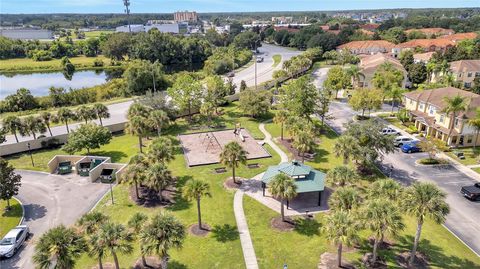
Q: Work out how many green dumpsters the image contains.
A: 3